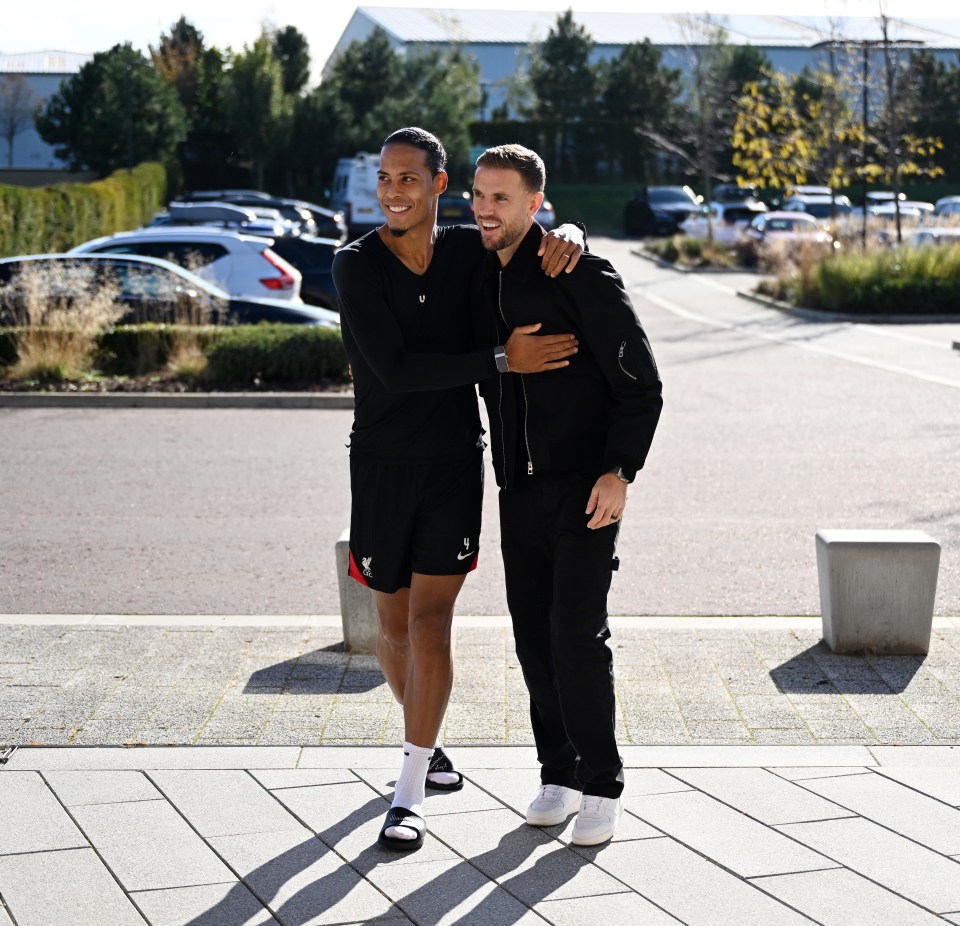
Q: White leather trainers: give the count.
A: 2